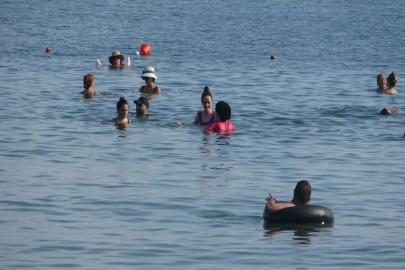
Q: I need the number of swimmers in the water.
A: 11